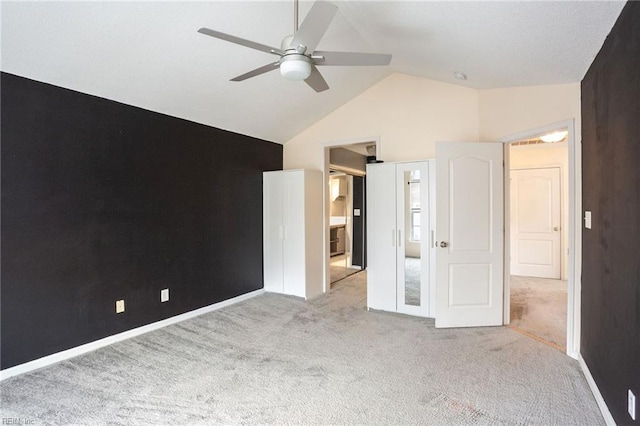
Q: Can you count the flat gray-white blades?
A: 5